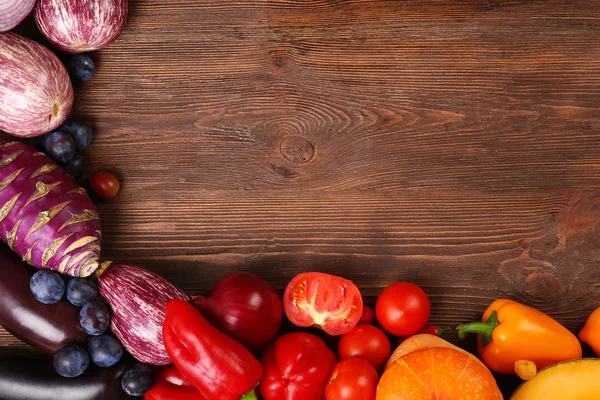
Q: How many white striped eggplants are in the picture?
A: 3